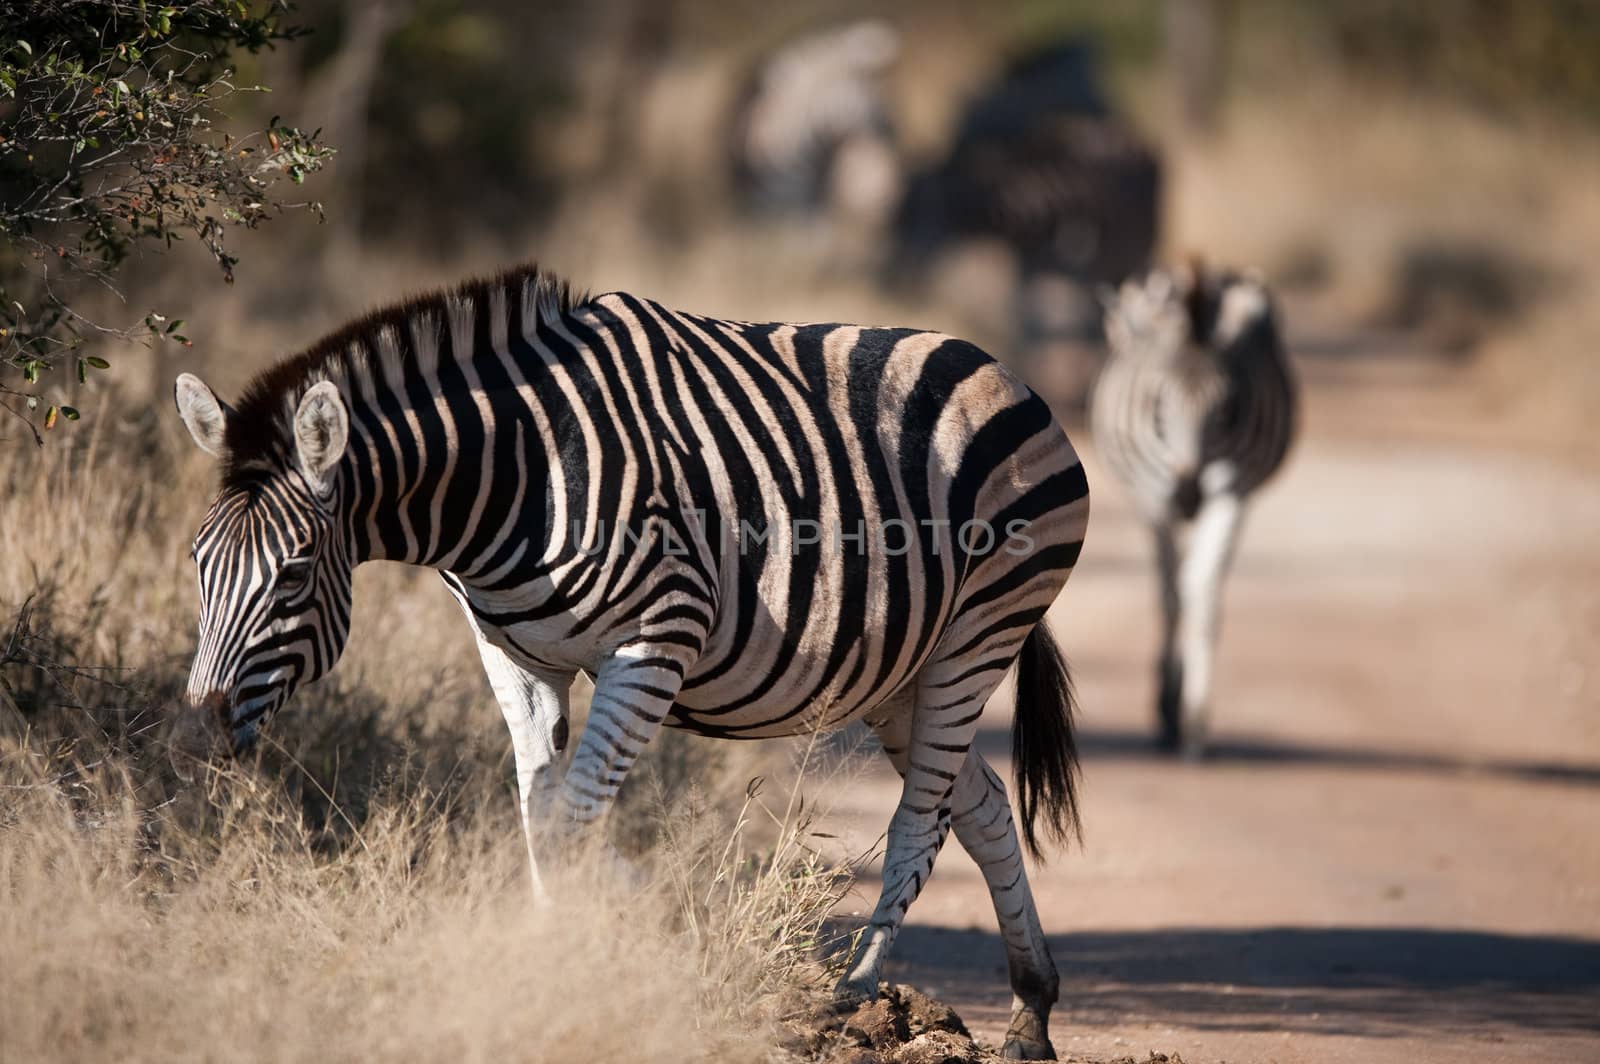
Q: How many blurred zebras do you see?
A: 3